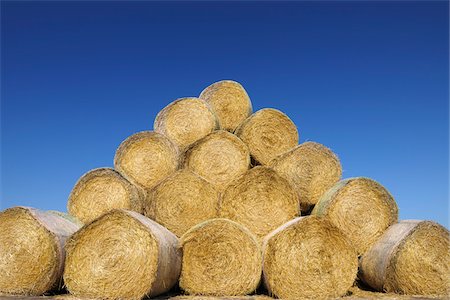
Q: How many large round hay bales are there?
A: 15